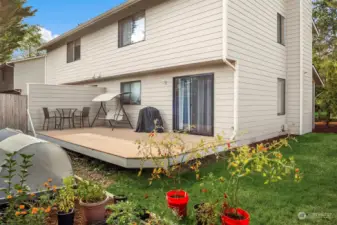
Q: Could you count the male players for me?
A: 0